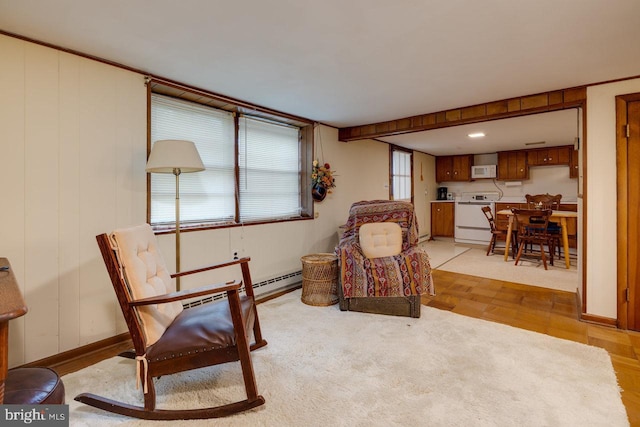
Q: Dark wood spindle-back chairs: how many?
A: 3